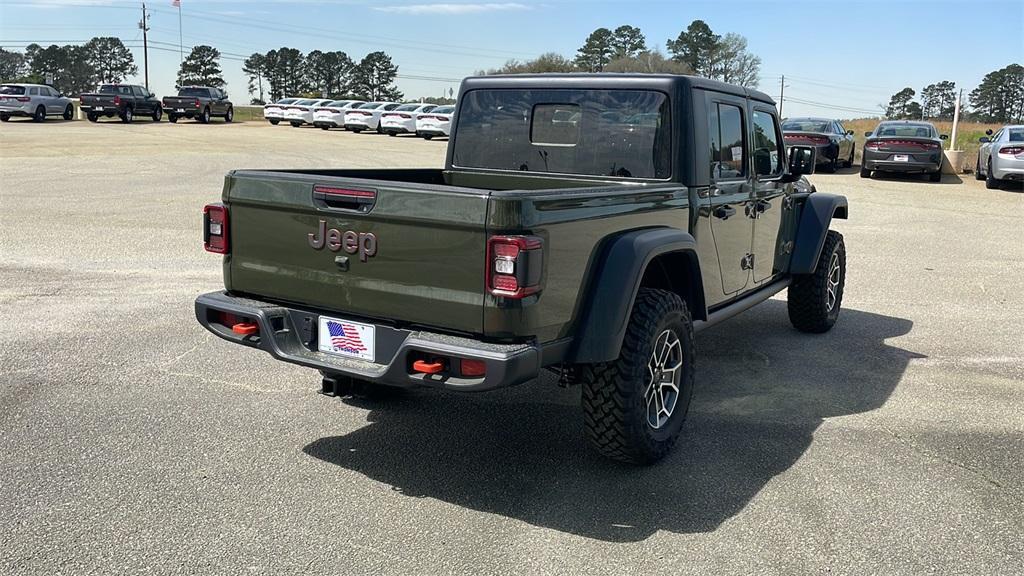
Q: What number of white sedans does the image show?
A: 6